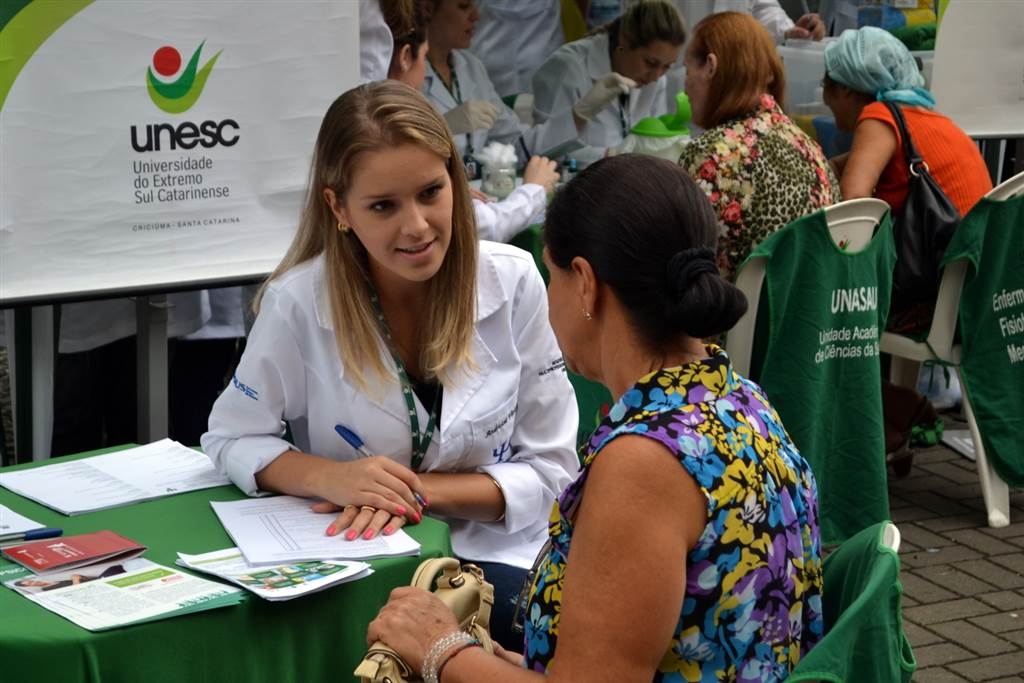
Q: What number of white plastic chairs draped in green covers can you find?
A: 3